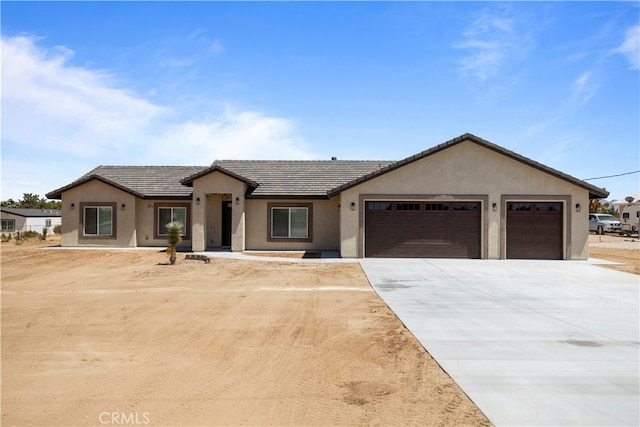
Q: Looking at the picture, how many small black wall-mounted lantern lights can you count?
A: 7